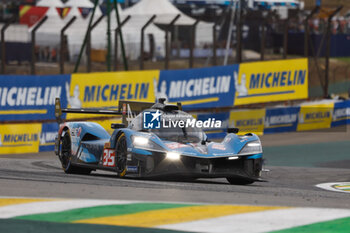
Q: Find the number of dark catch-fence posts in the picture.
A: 14